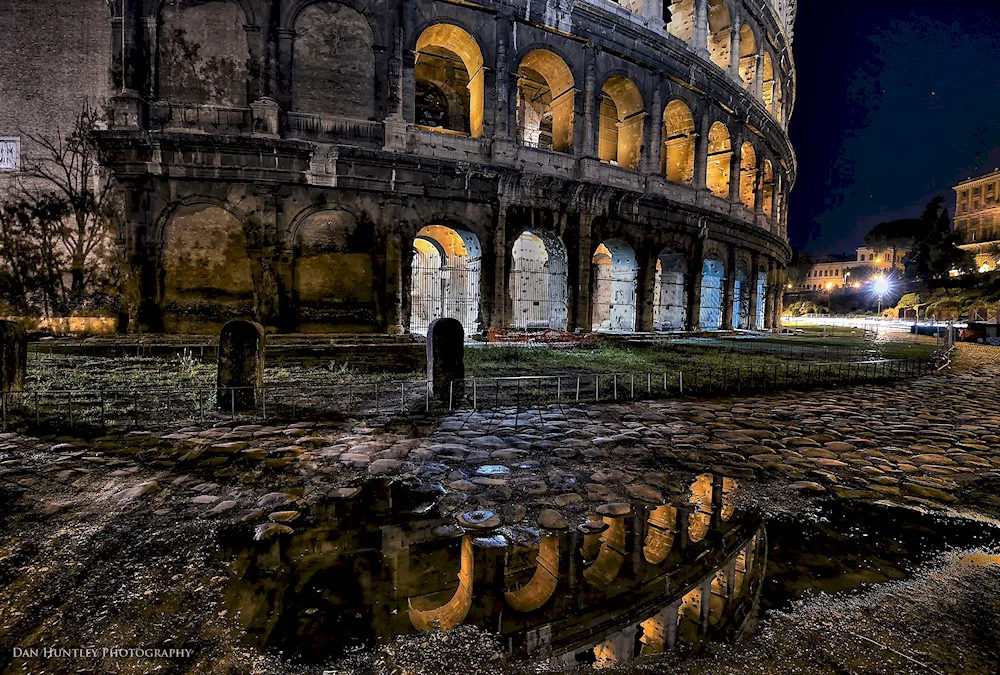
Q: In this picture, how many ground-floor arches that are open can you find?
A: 7